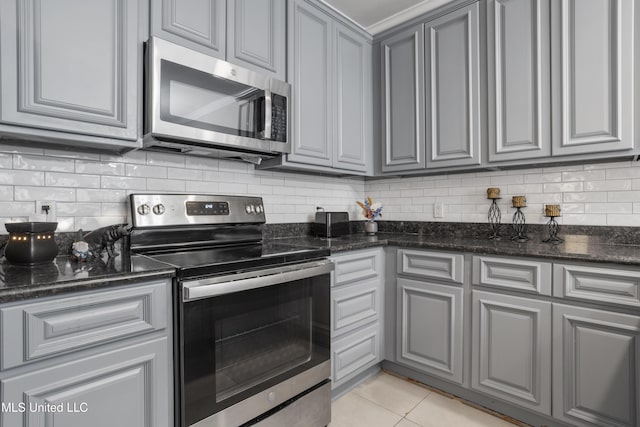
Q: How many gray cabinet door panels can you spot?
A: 13